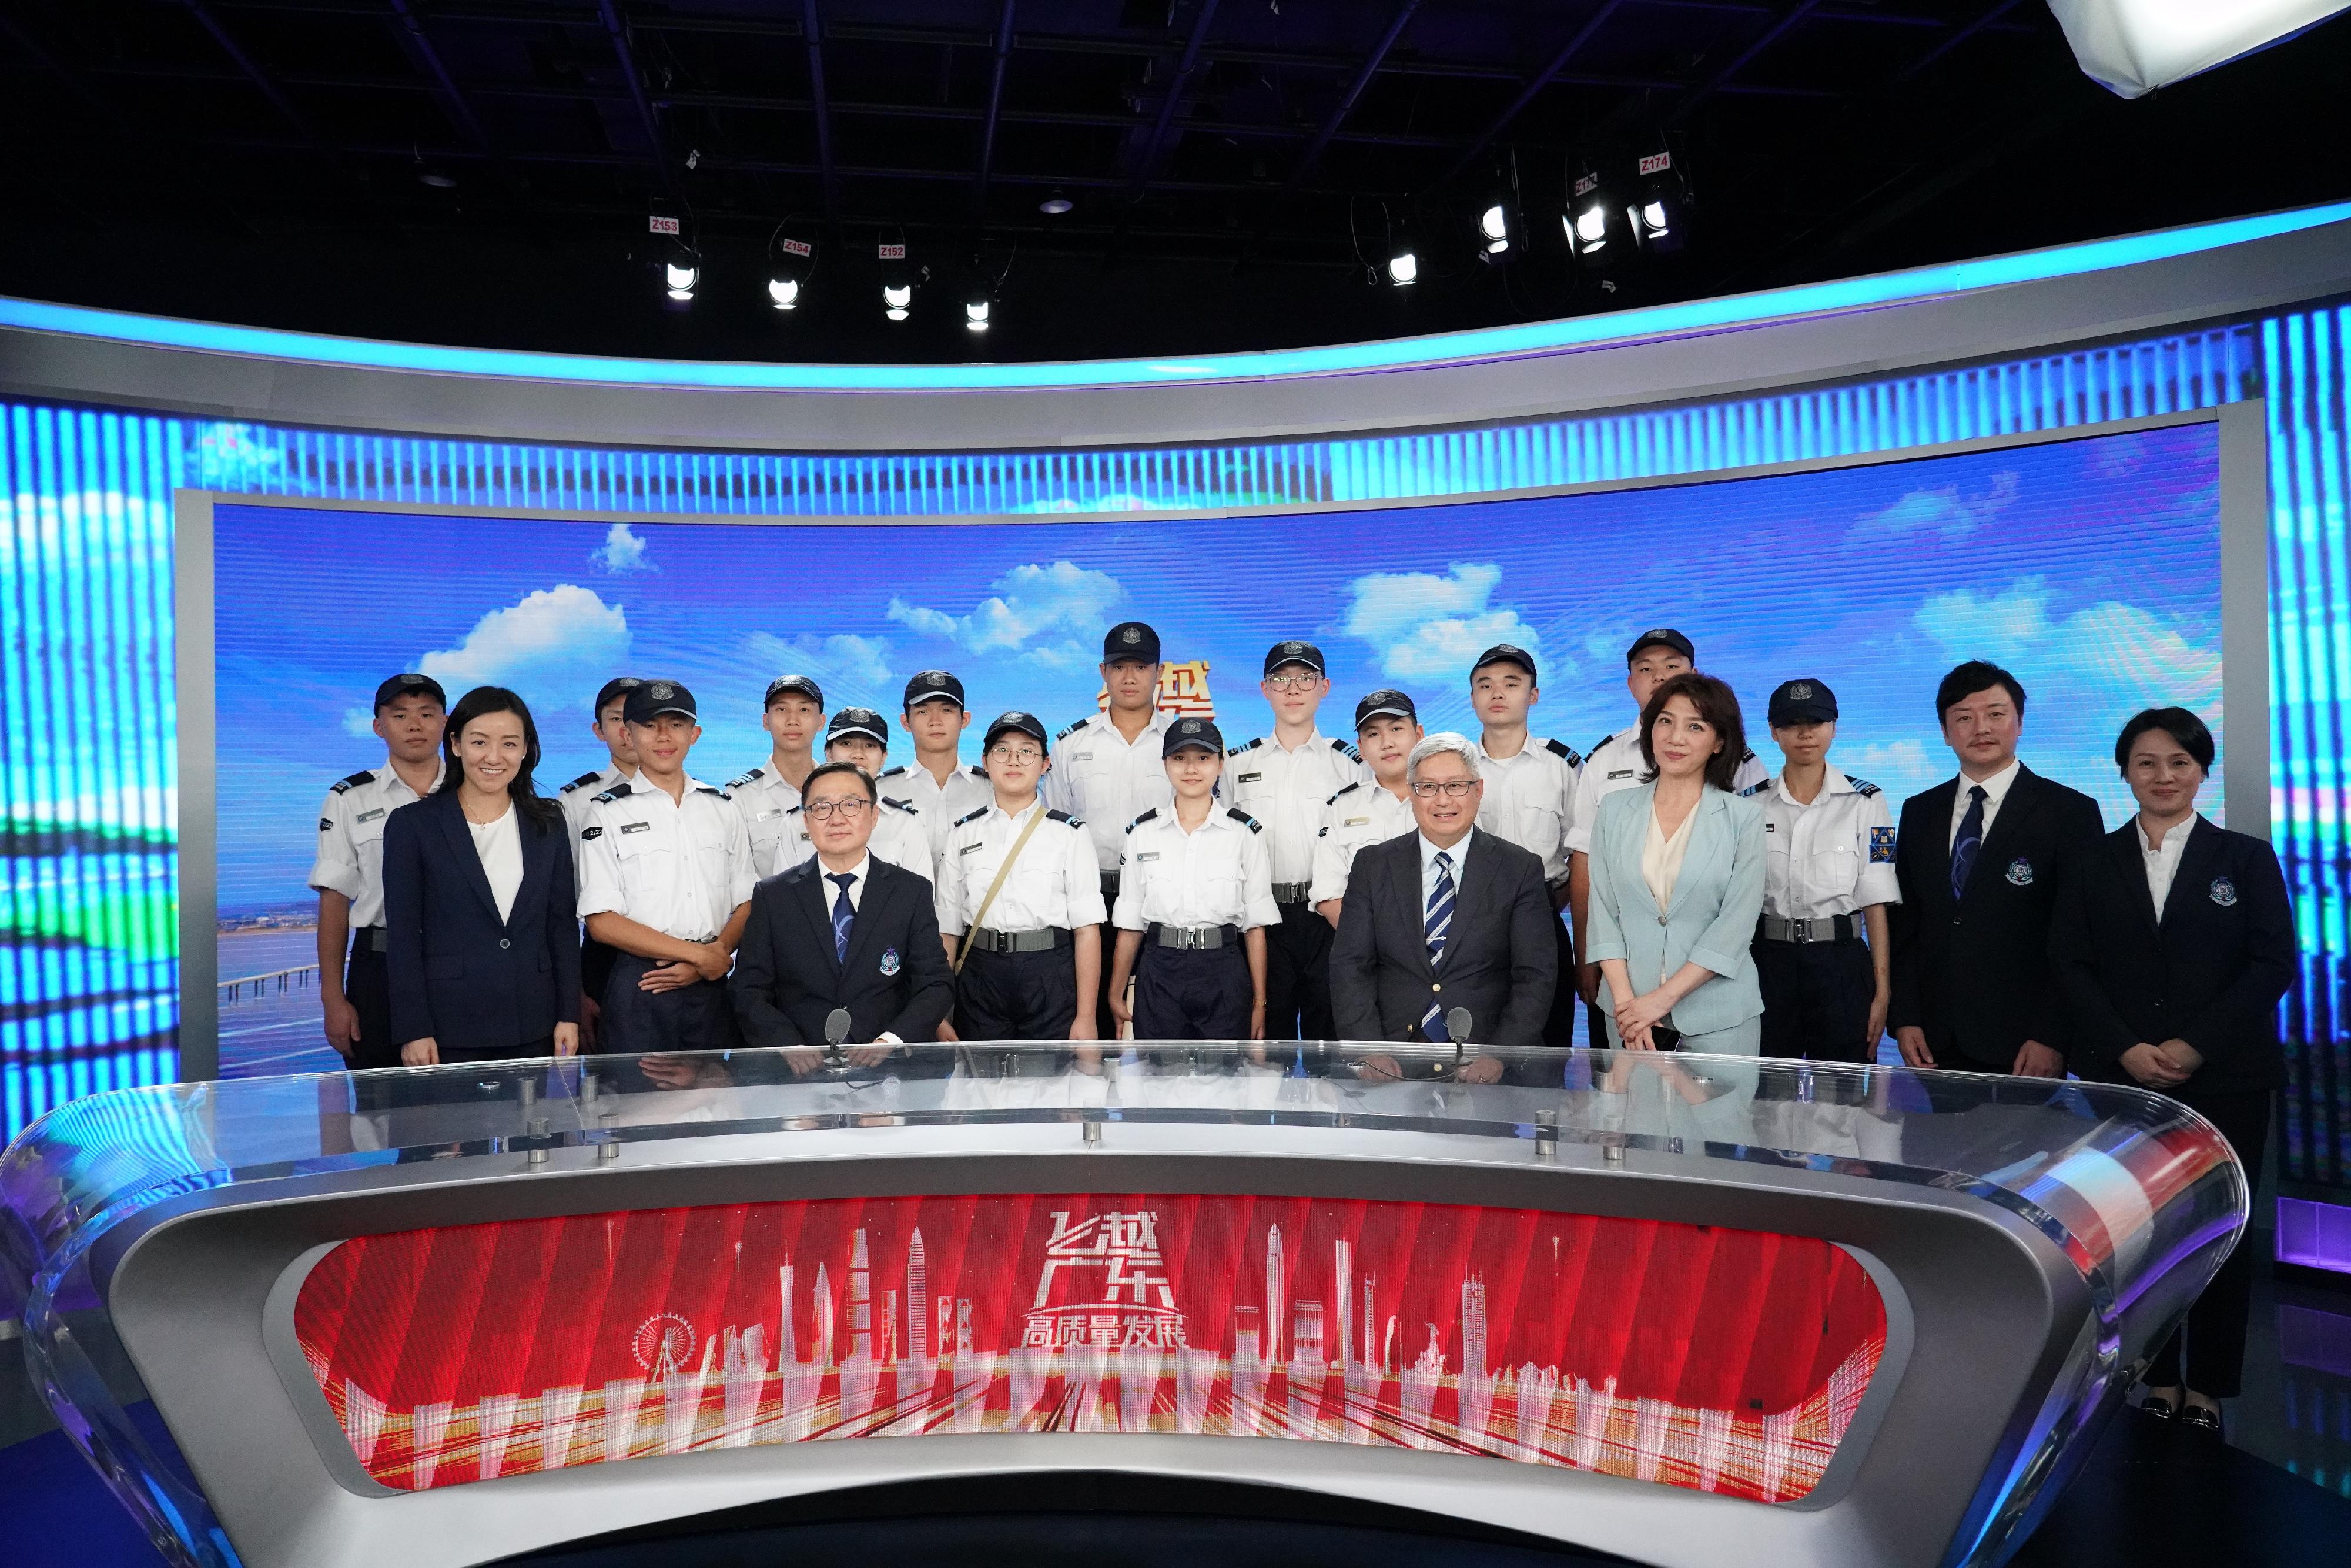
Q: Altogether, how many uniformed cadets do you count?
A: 14